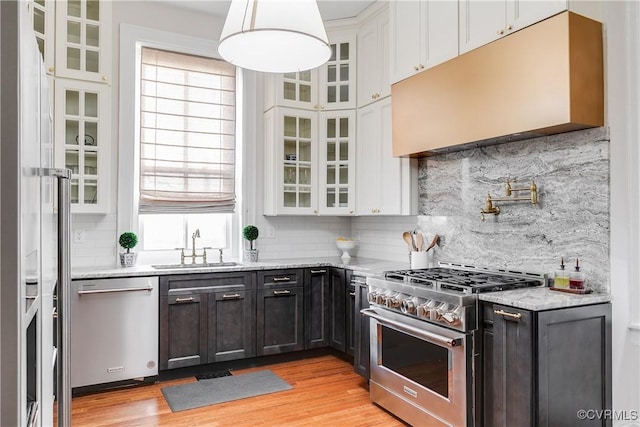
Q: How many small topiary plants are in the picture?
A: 2